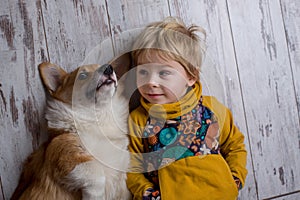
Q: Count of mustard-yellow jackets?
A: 1